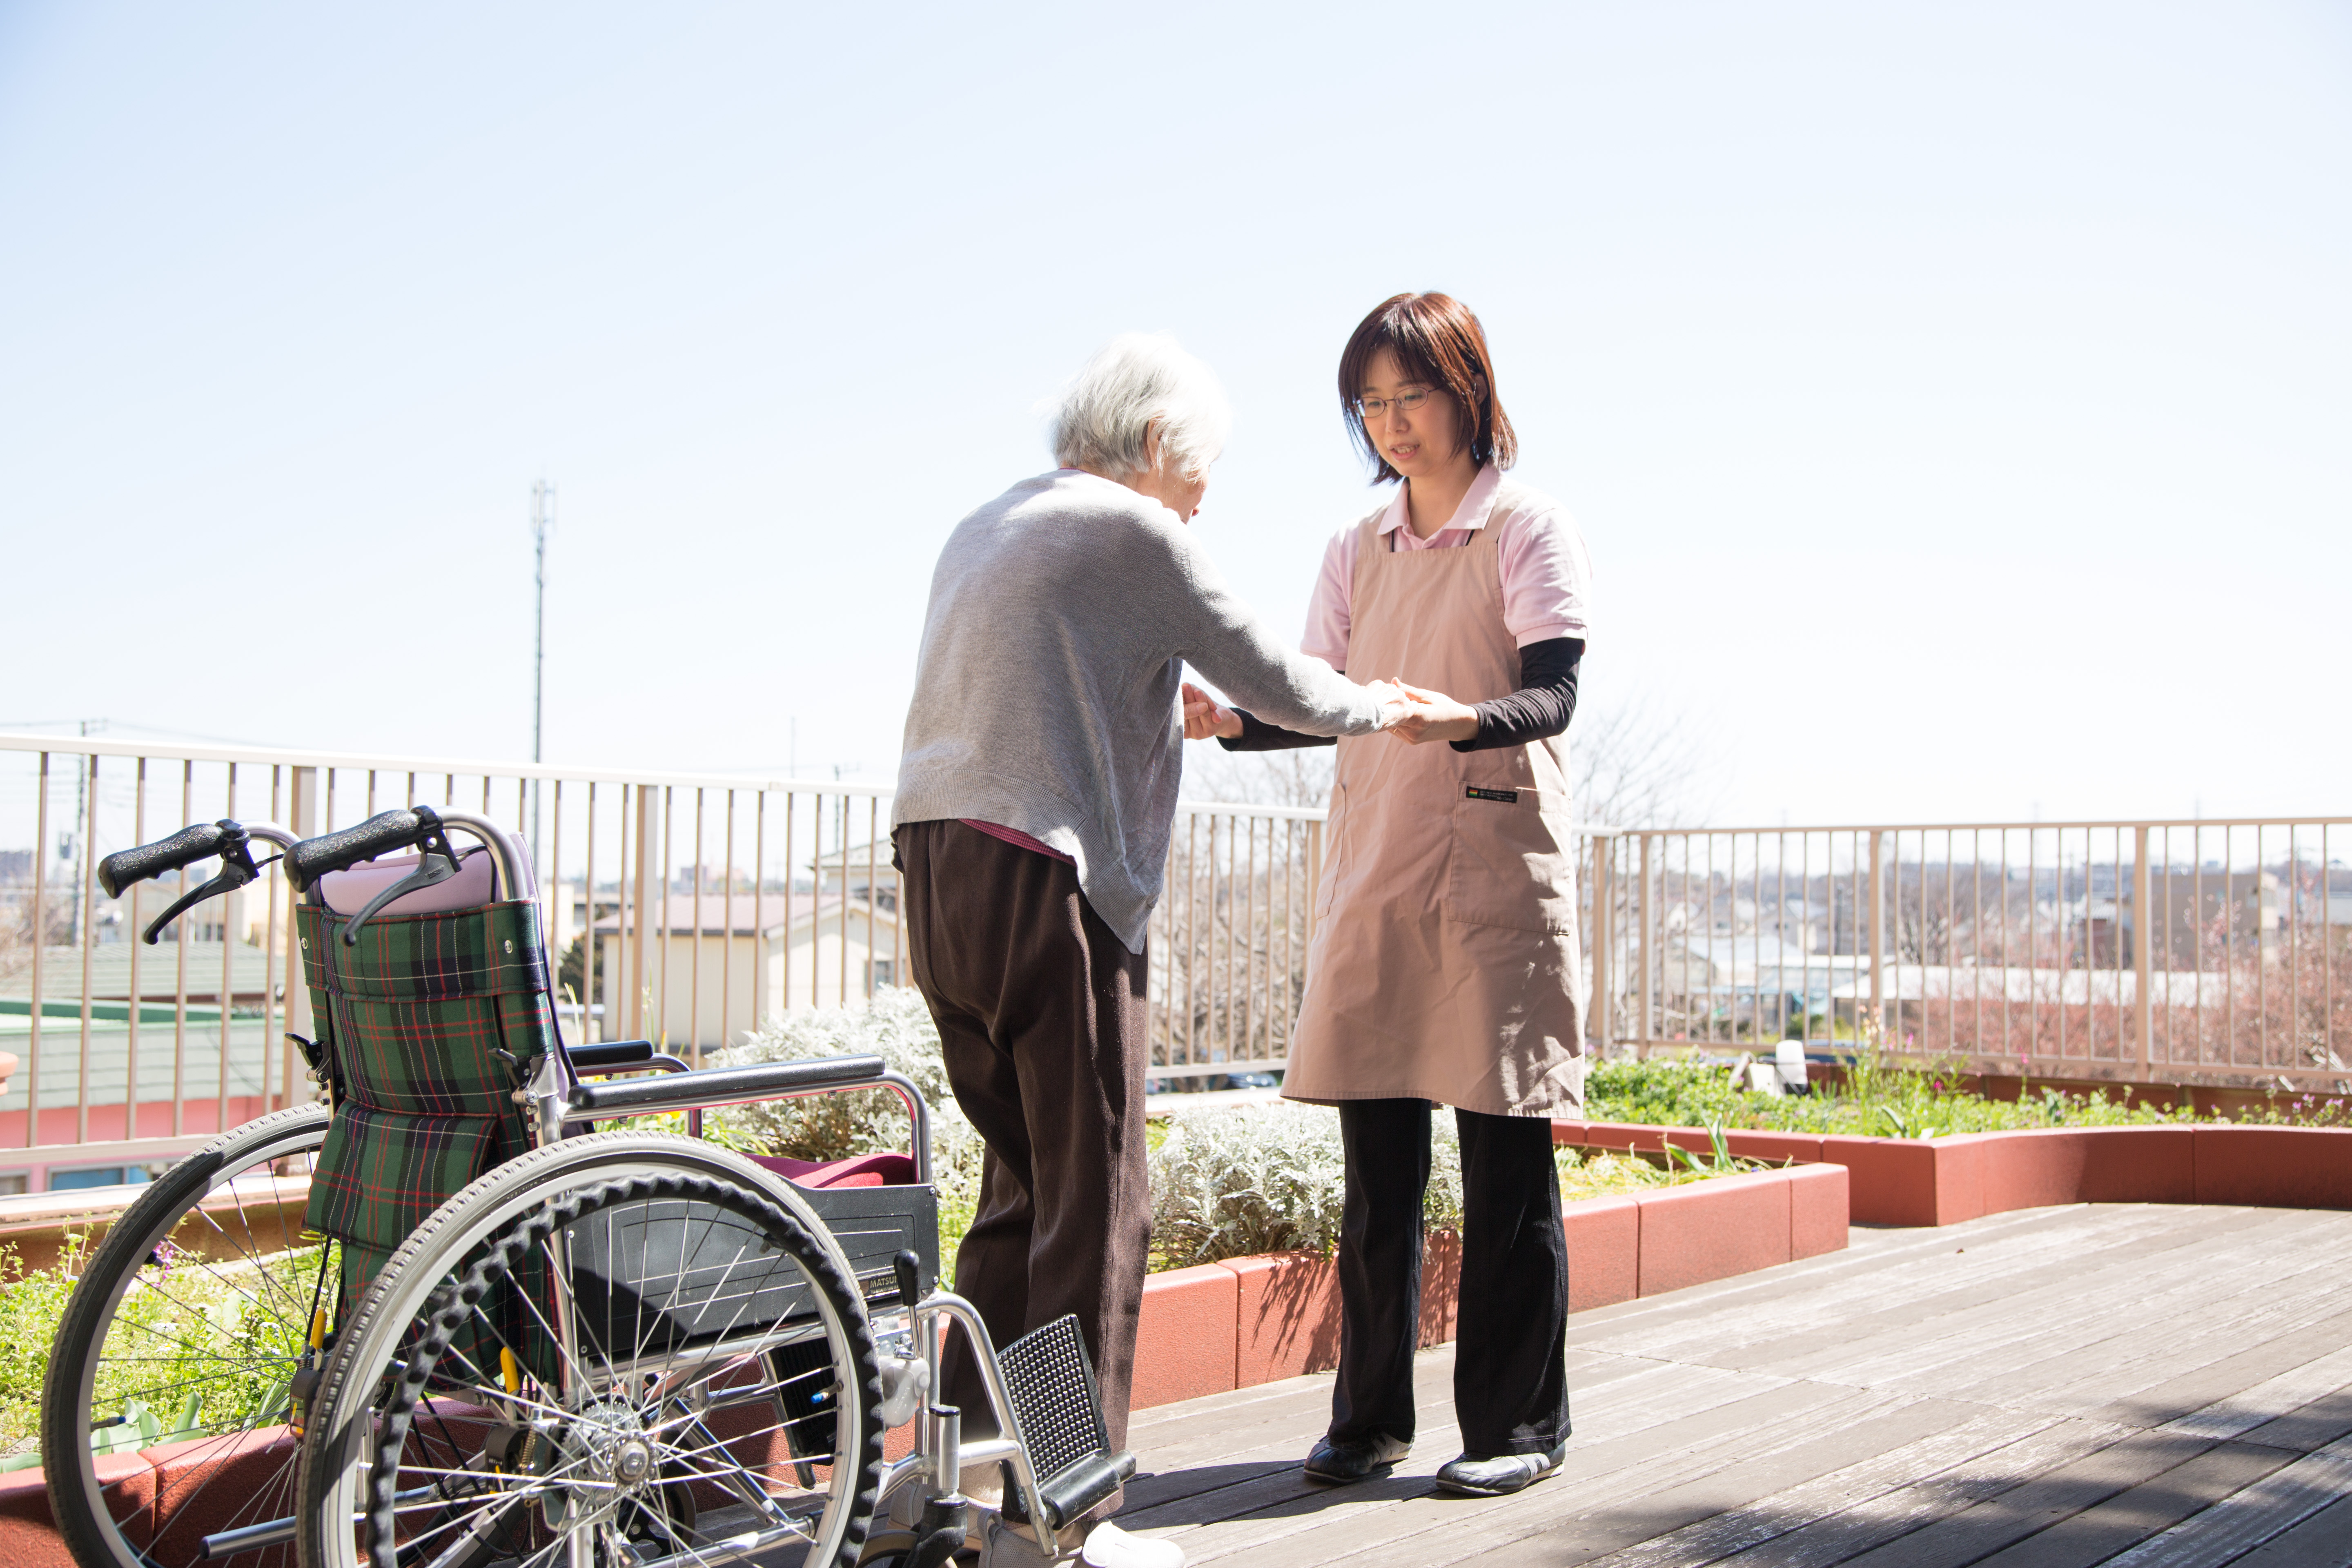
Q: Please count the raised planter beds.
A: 2